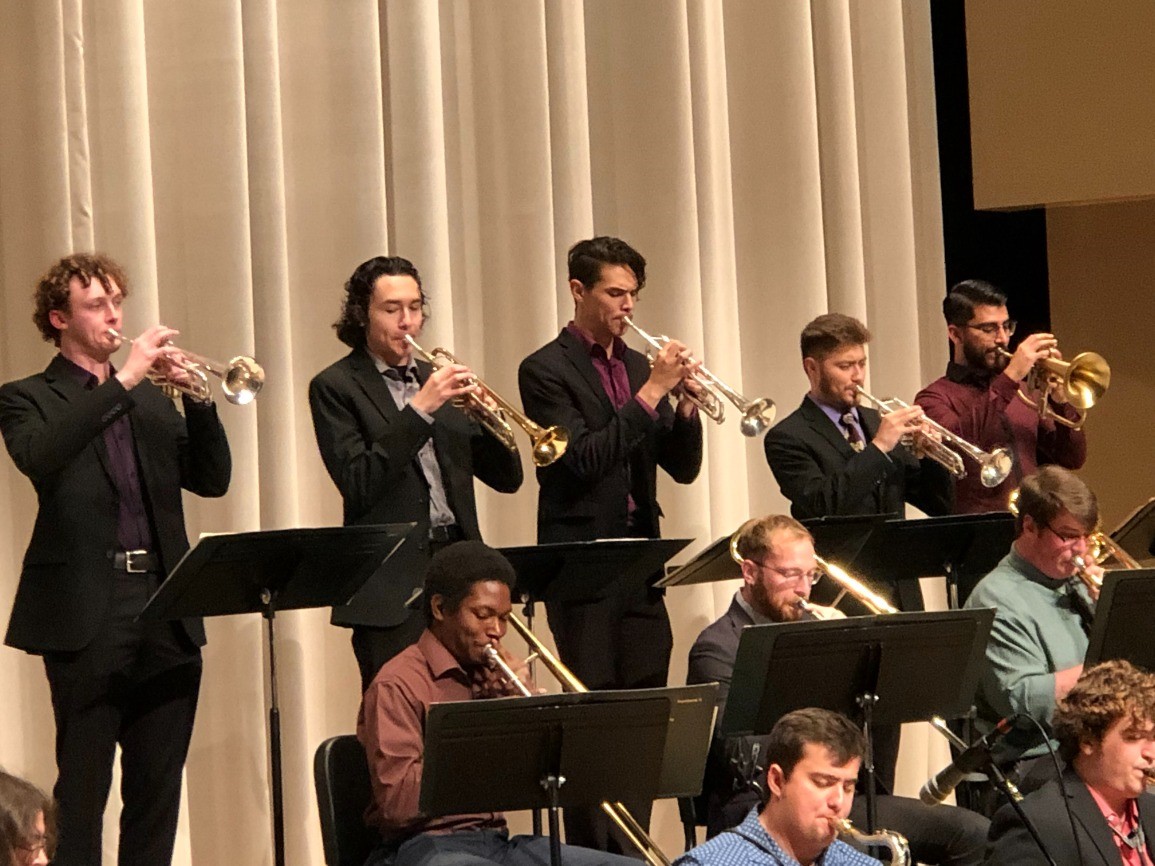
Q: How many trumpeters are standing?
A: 5